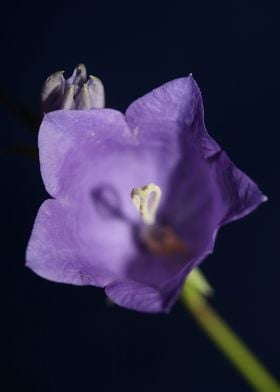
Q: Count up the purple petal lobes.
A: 5